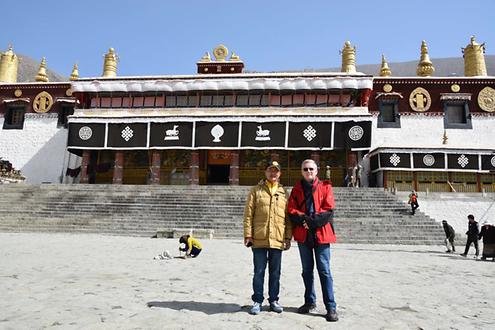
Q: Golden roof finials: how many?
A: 8